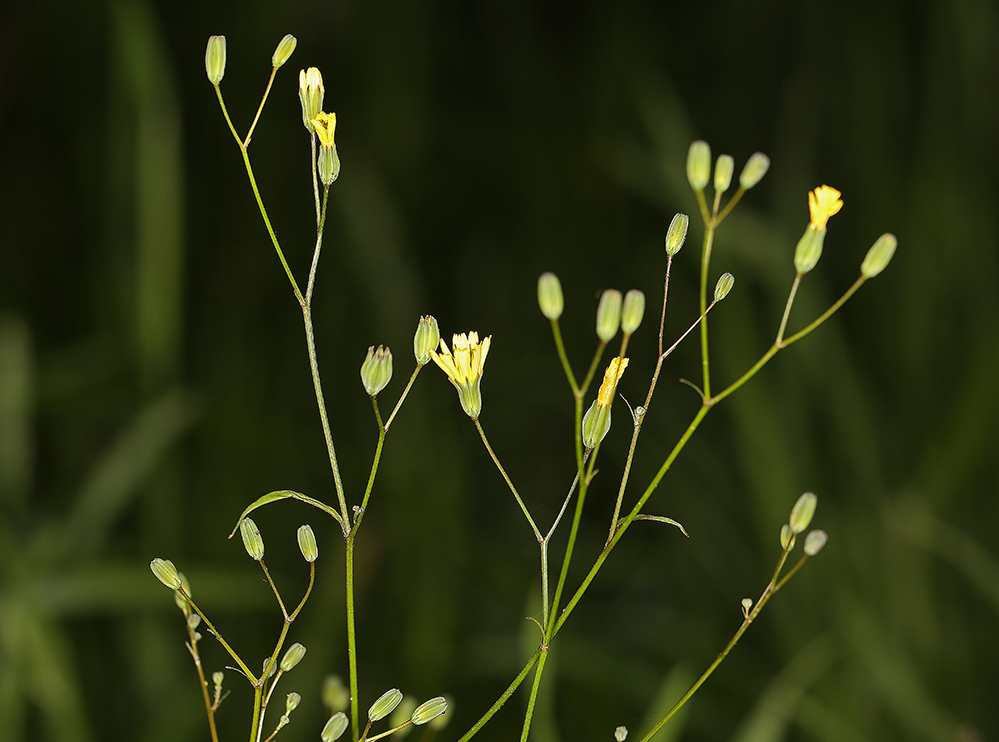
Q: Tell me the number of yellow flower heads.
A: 5